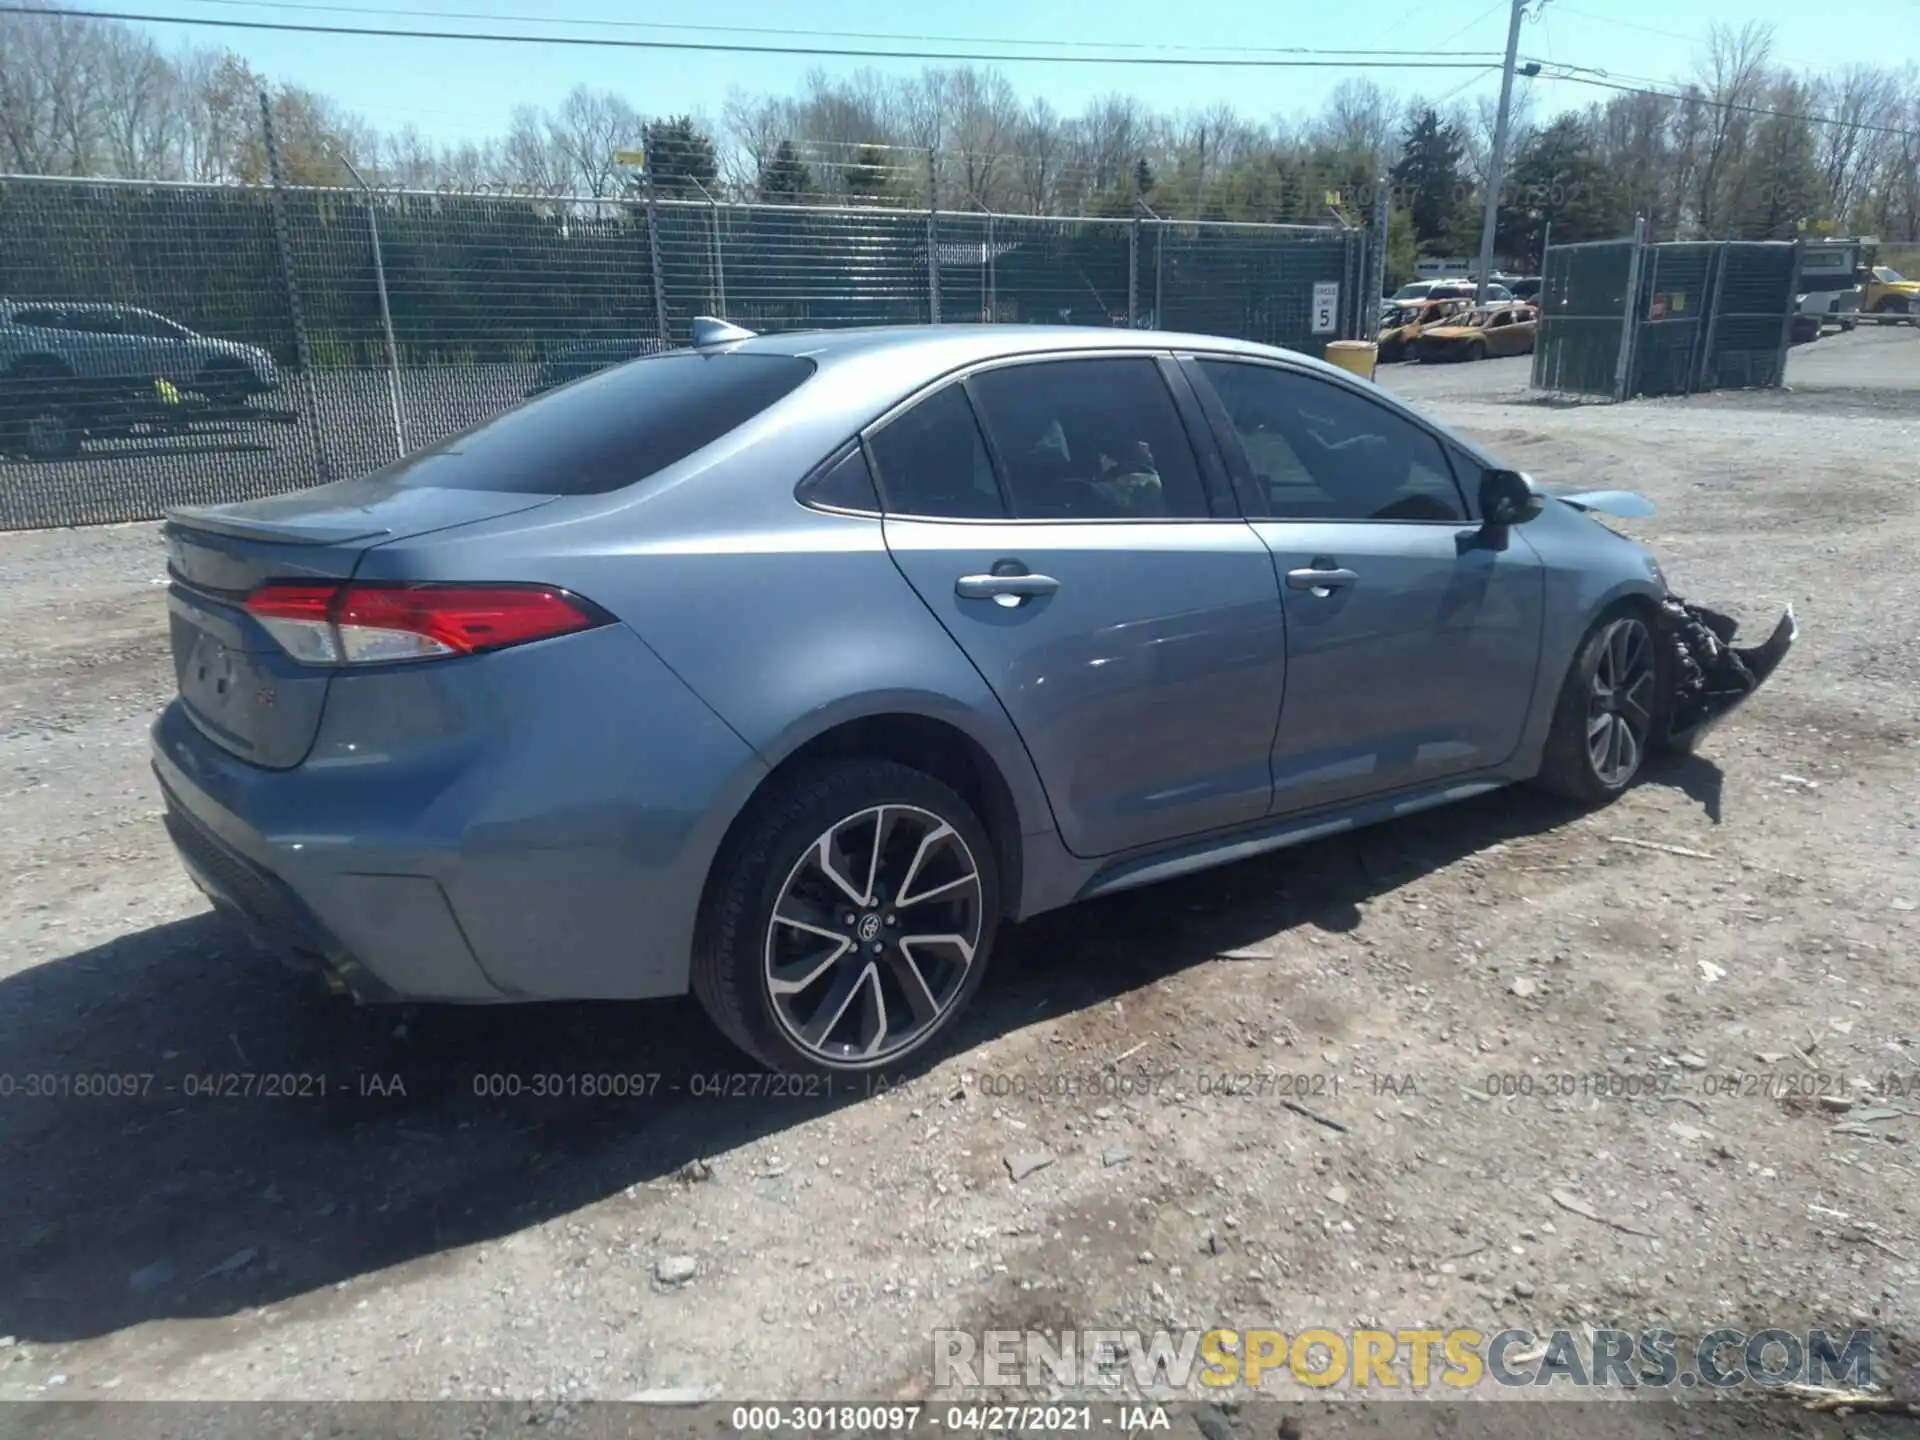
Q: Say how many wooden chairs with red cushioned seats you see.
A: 0